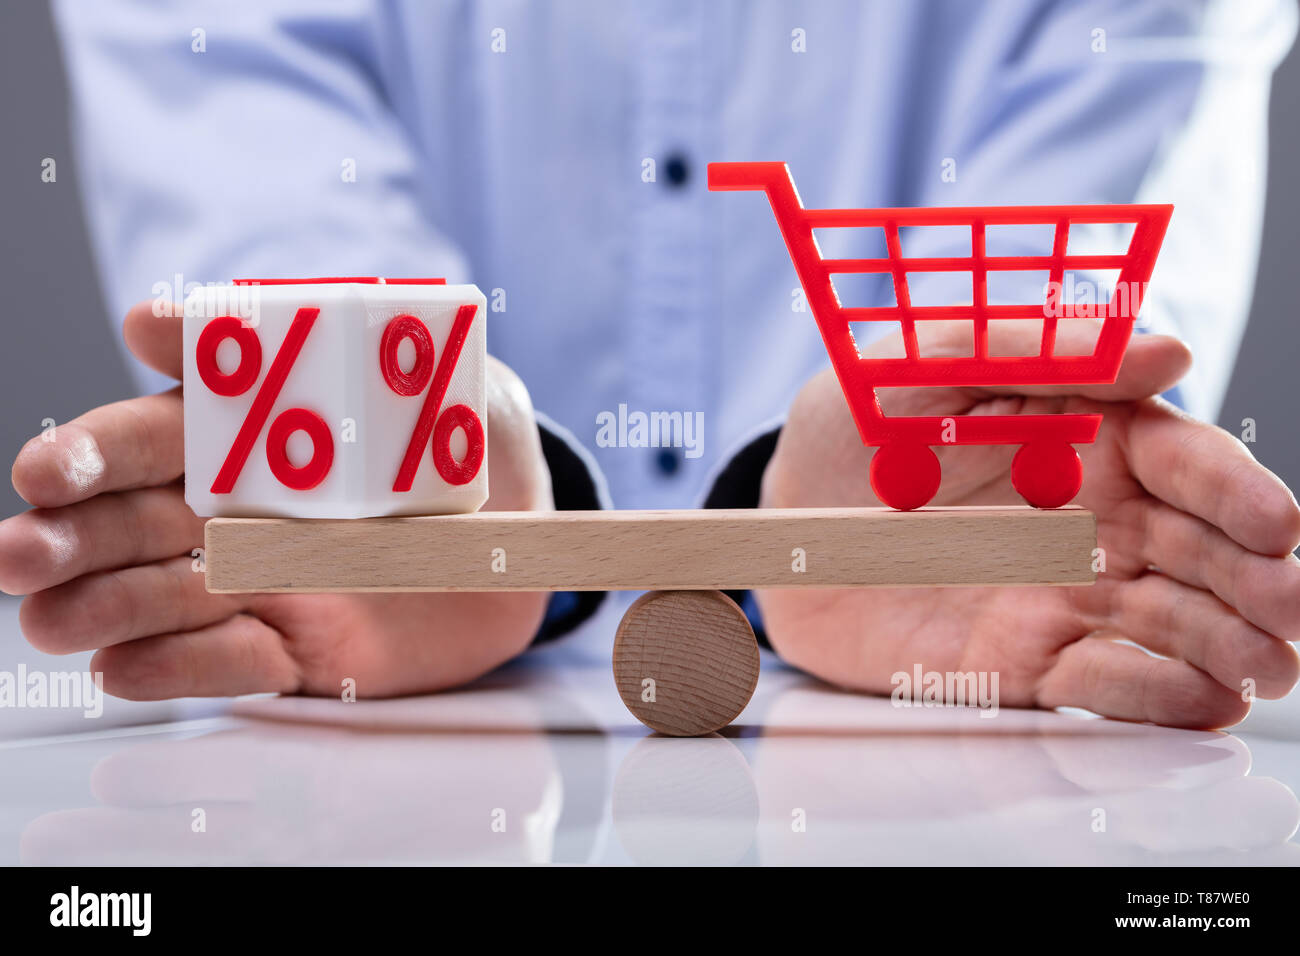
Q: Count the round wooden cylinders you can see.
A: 1